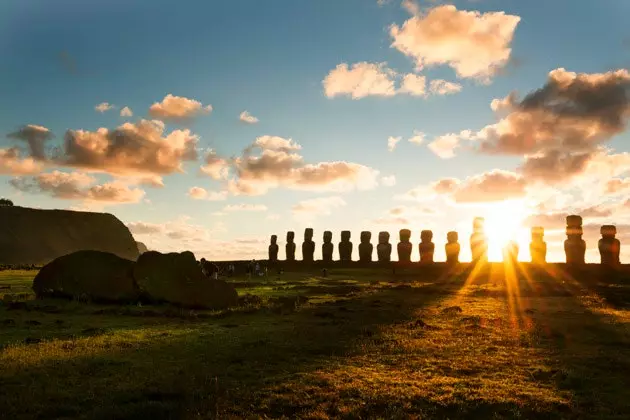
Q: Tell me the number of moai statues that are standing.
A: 15